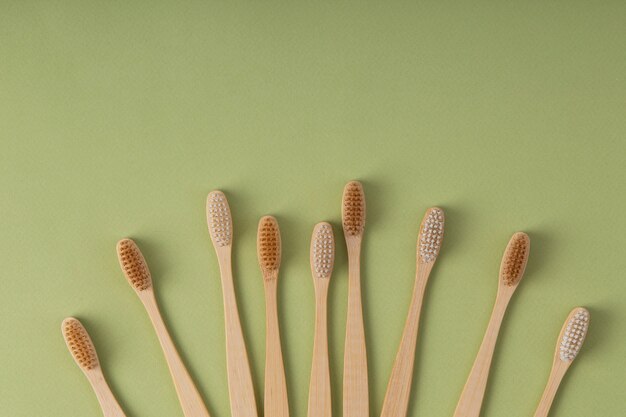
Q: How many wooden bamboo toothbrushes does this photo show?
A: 9